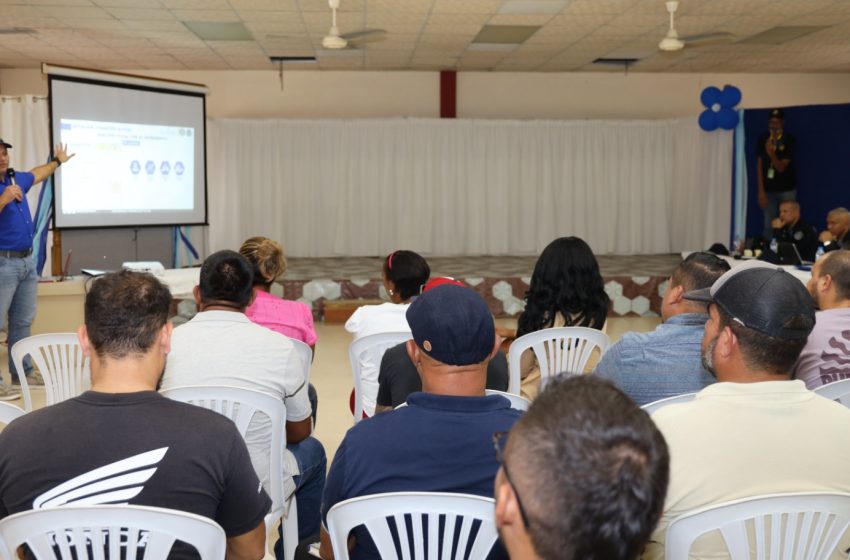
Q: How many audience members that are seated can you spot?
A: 11